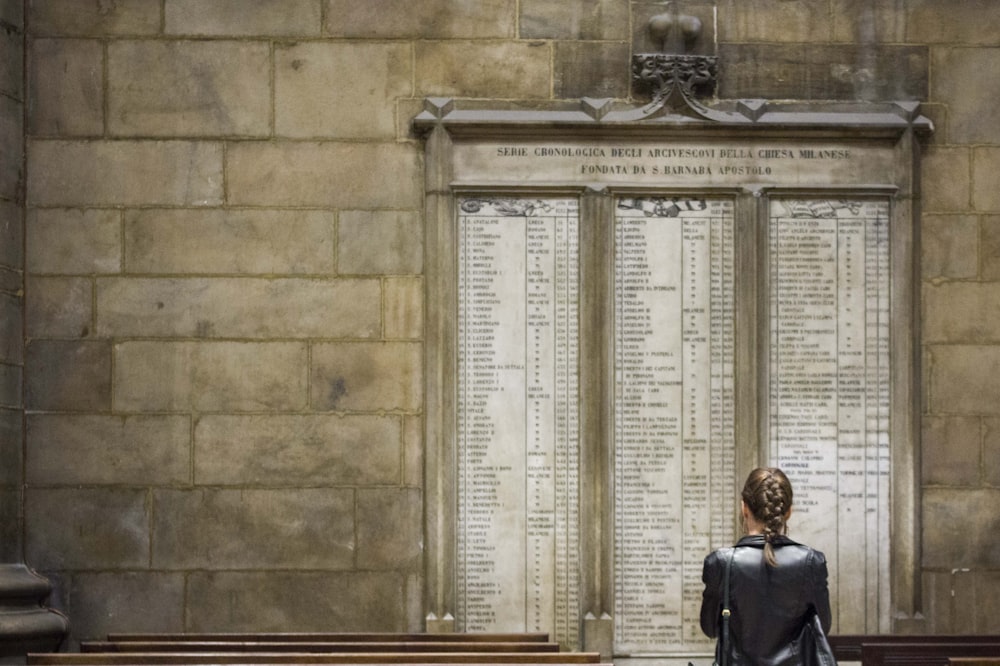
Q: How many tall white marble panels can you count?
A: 3